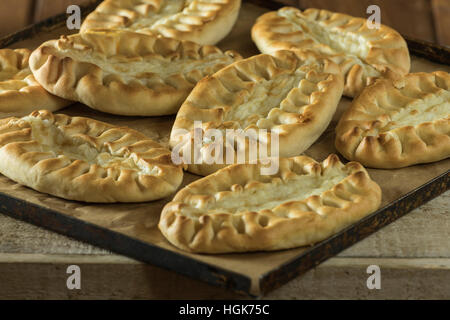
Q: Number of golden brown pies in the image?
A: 8